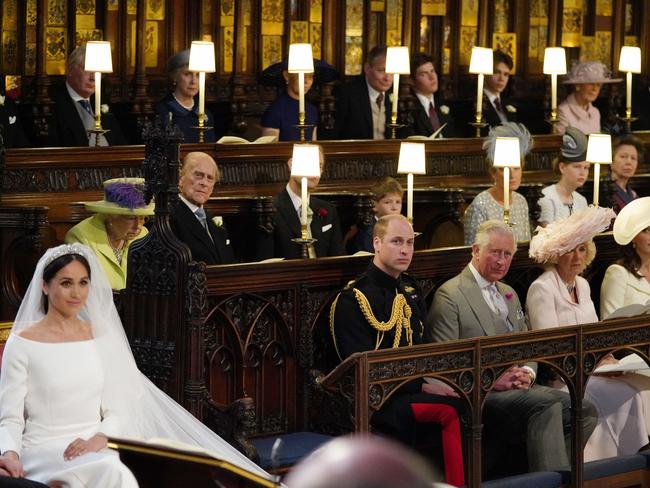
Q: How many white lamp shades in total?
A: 11